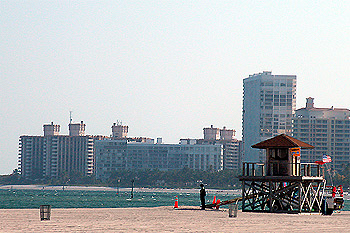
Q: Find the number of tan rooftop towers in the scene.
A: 5